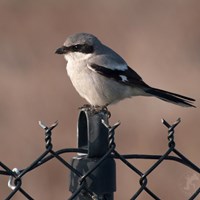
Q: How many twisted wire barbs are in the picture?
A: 3